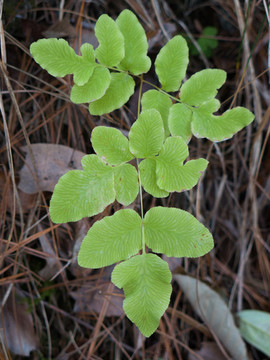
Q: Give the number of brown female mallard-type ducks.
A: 0